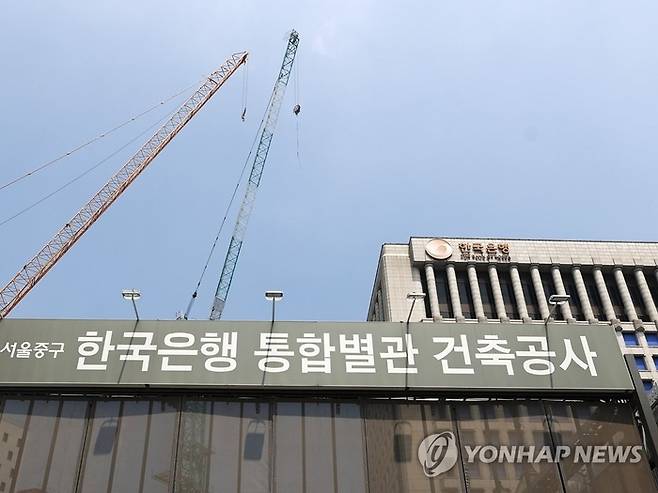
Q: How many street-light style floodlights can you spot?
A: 4